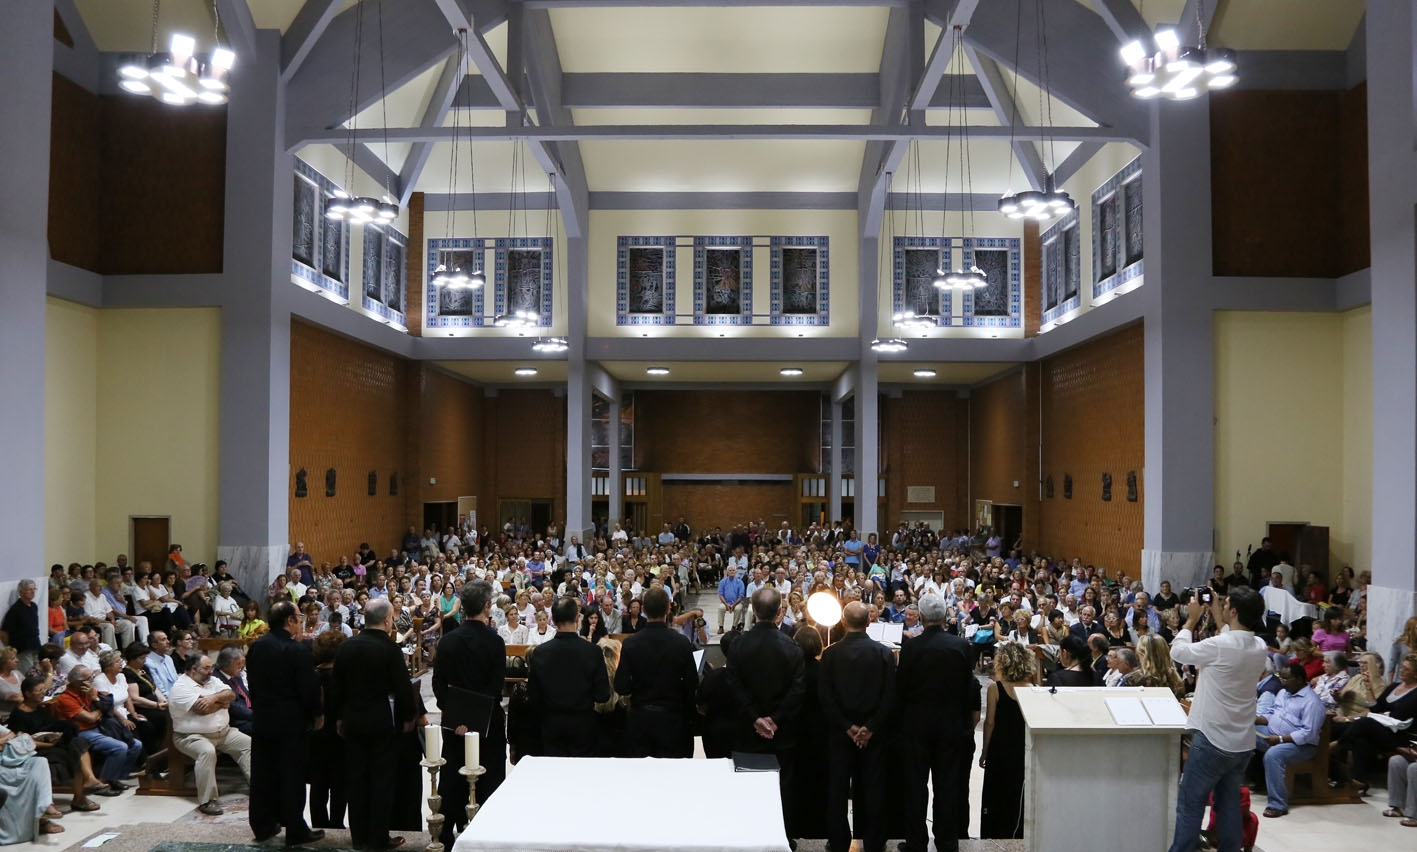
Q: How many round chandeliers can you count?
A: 10